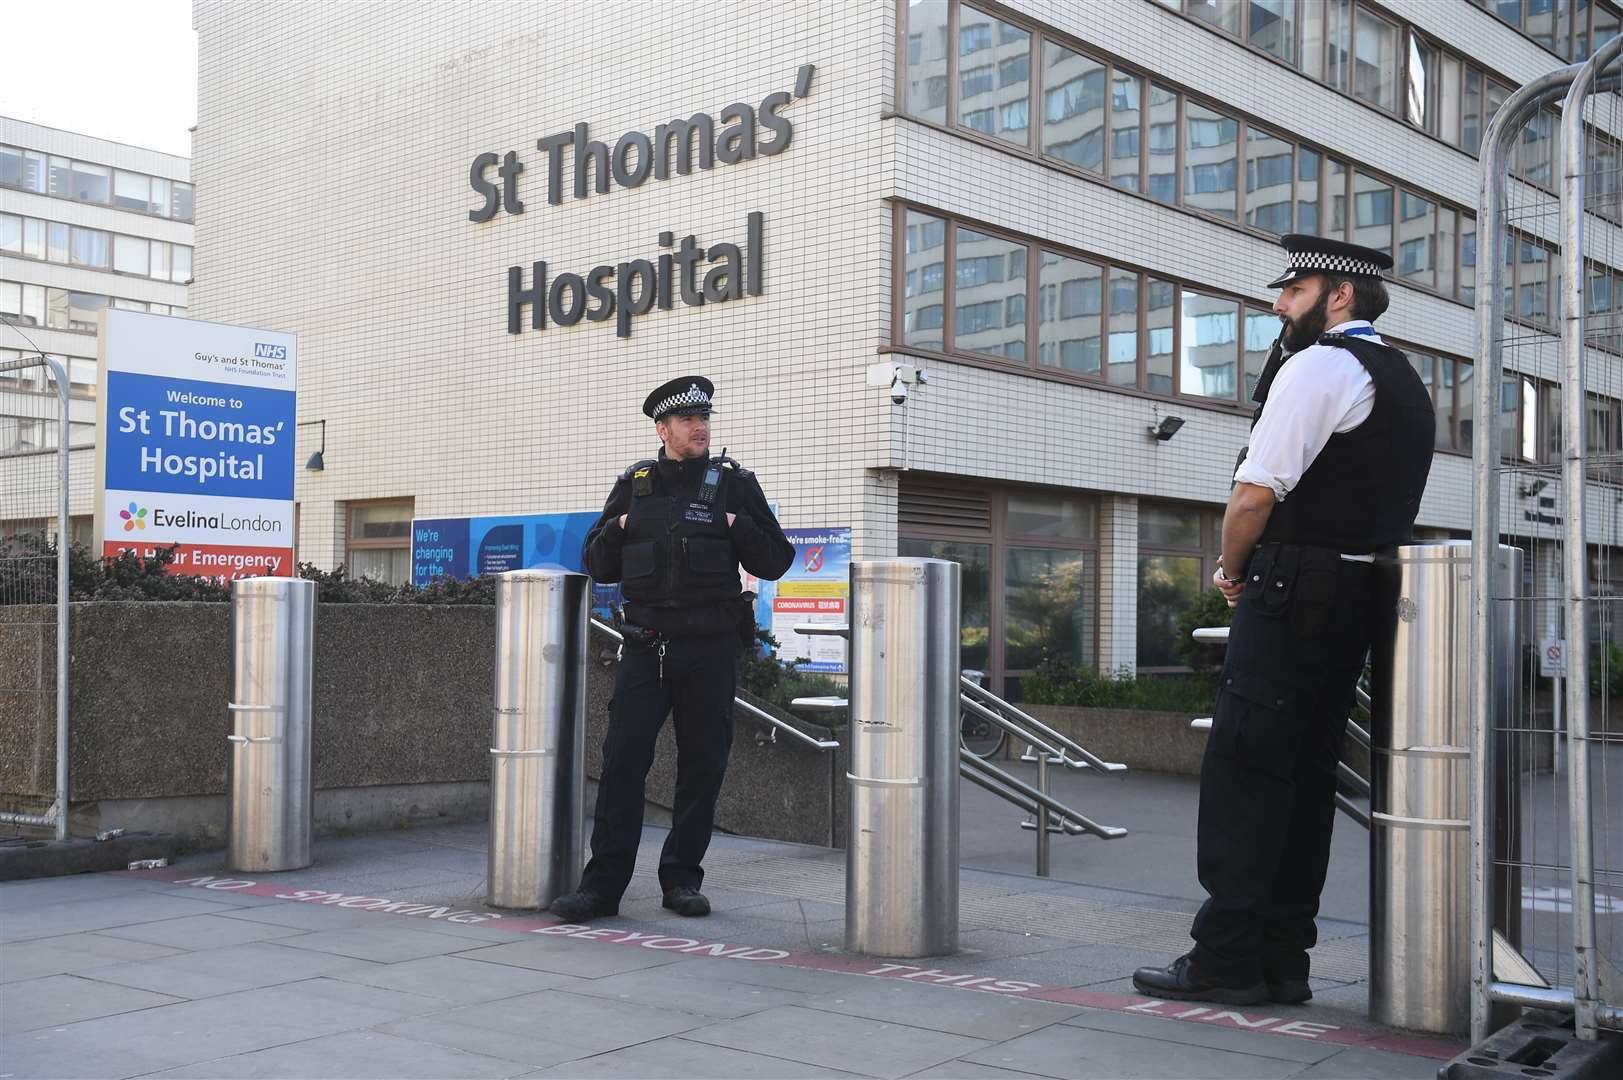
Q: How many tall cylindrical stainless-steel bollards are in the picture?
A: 4